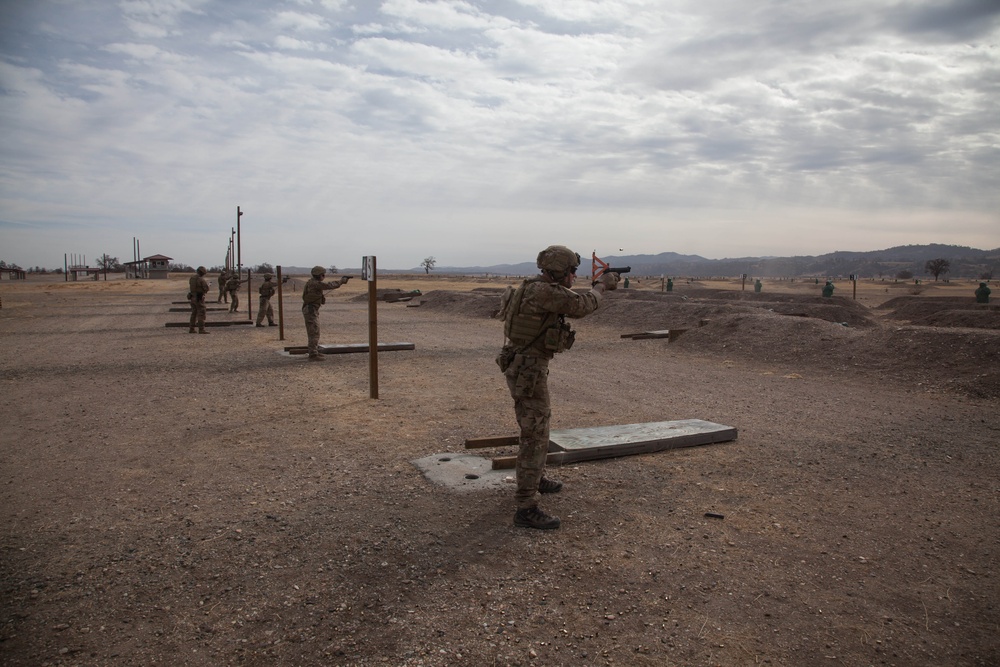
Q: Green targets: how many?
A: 5